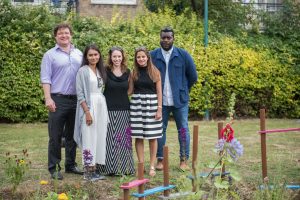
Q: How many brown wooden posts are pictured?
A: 6